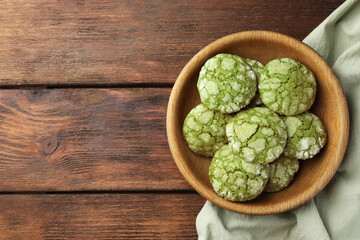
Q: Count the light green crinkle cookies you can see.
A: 8